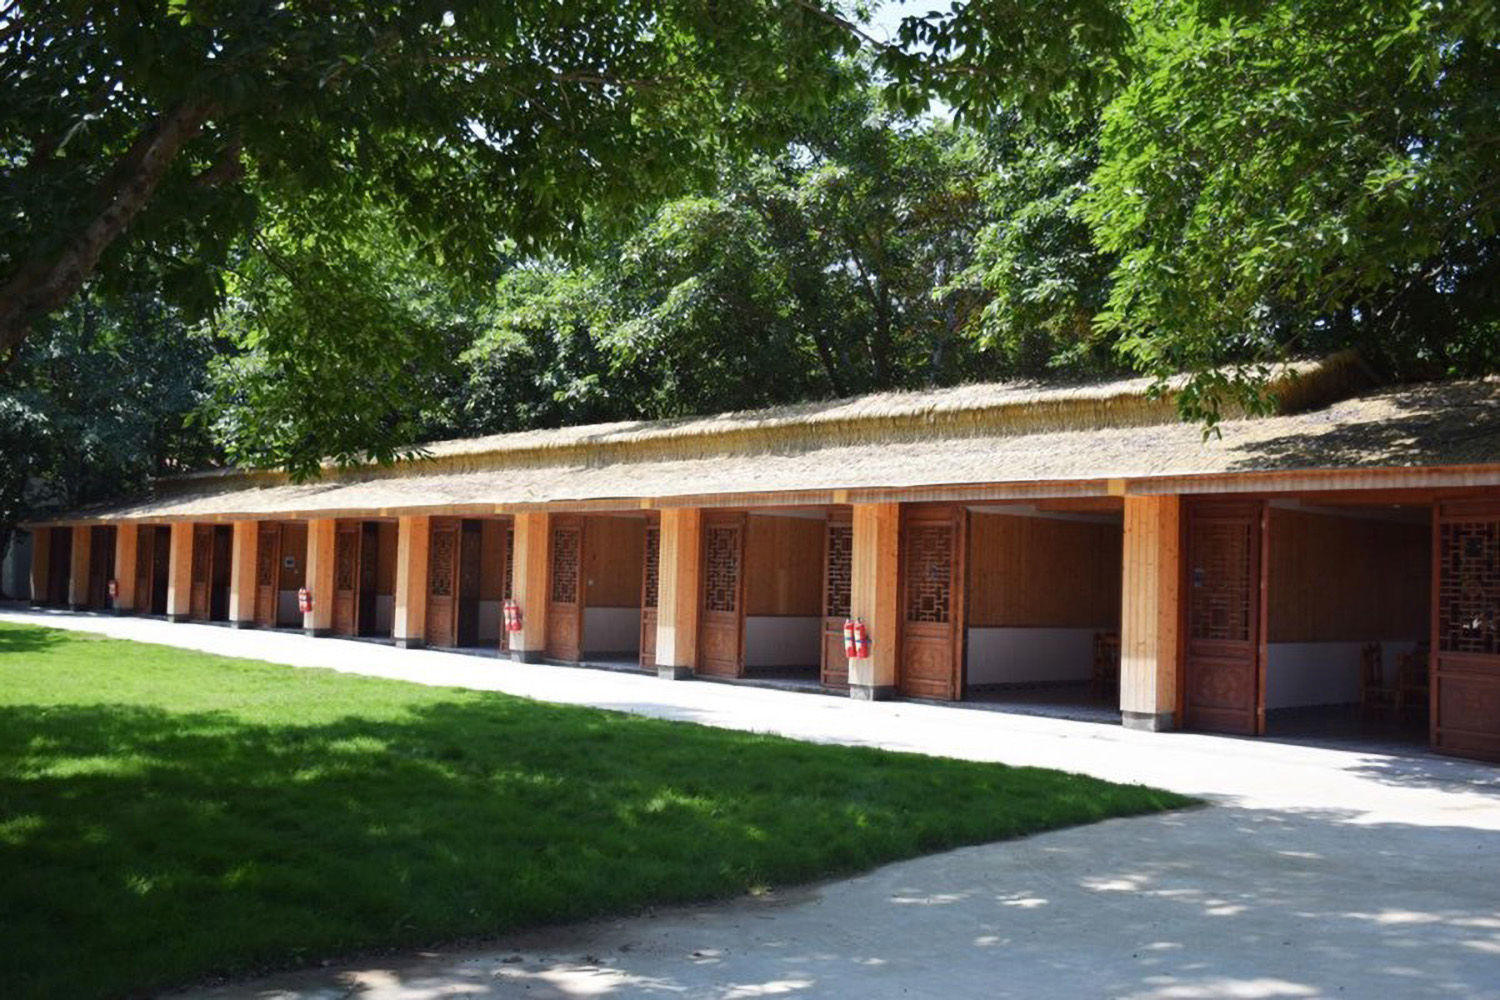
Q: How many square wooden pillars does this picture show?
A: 11